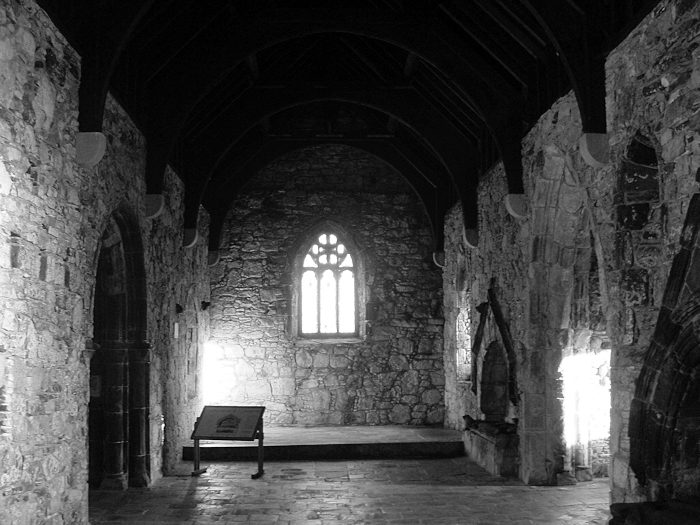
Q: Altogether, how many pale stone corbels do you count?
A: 8